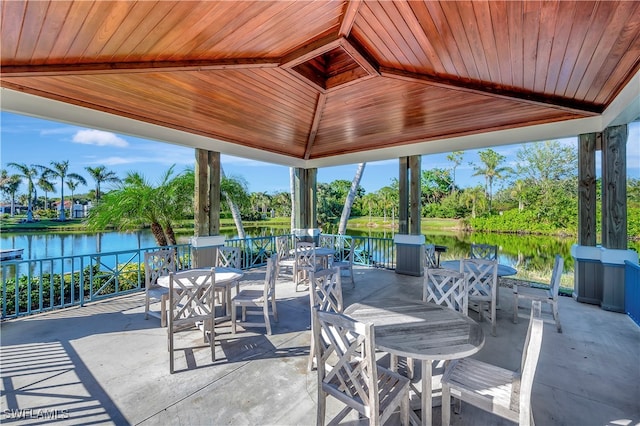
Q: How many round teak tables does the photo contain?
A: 4